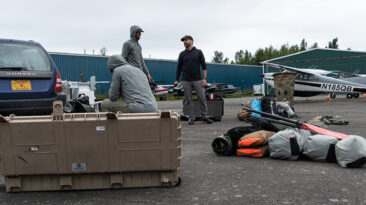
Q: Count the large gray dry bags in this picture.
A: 3